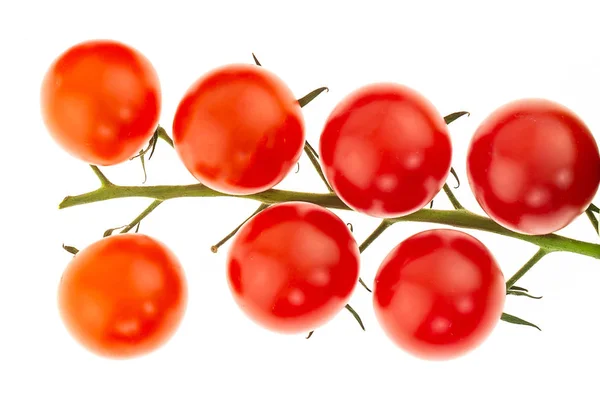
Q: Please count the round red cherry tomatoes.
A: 7